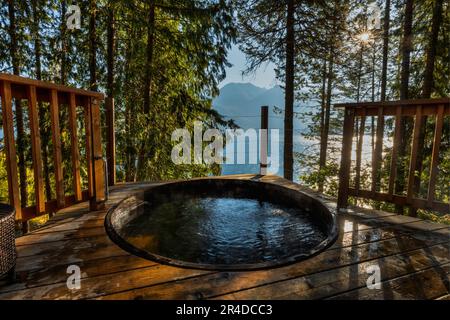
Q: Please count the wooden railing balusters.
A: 10